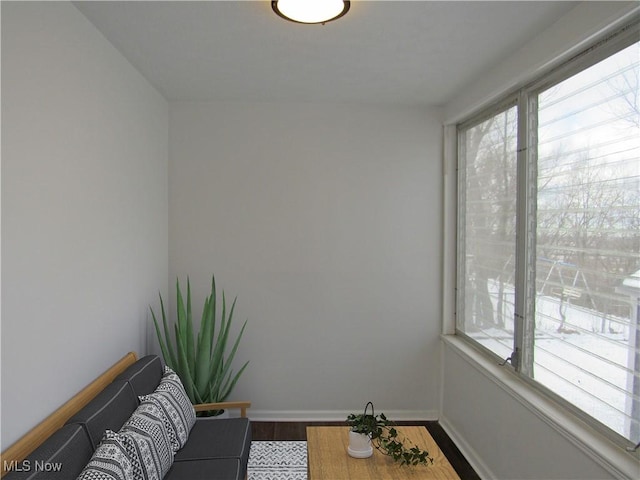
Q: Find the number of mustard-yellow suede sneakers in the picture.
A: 0